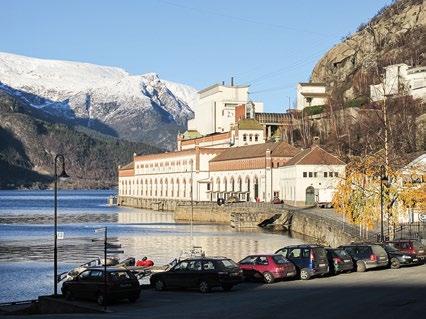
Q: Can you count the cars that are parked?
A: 8